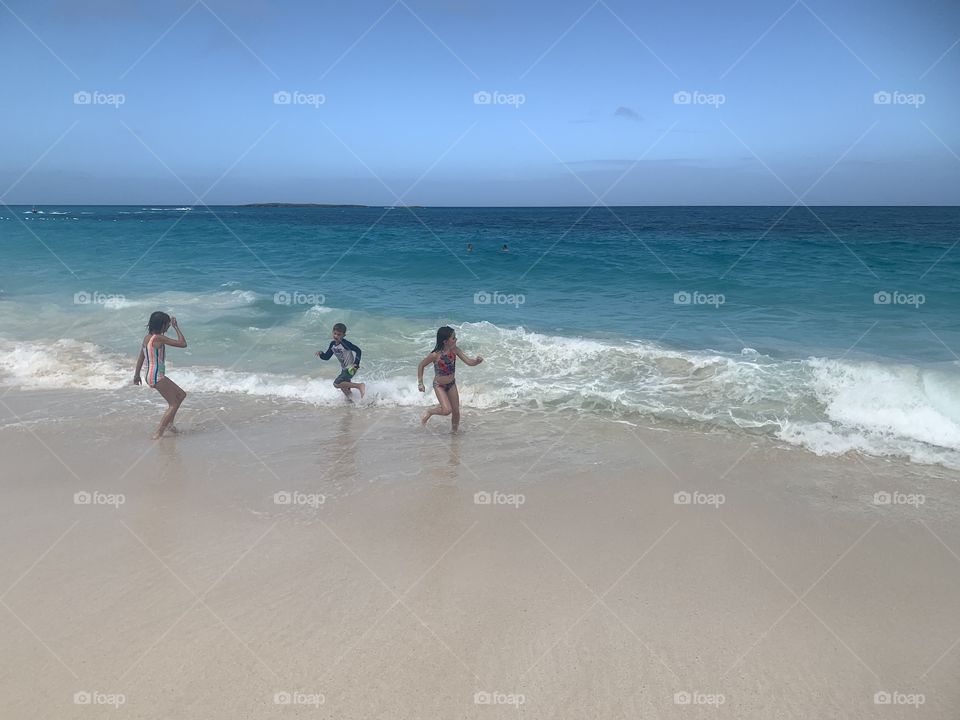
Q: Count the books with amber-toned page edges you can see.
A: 0